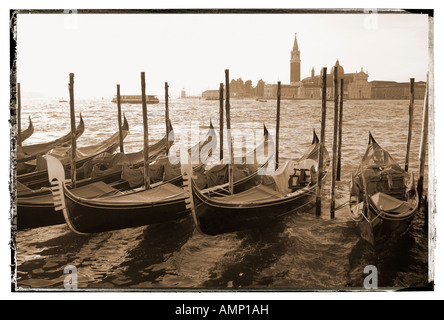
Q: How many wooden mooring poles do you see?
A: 13